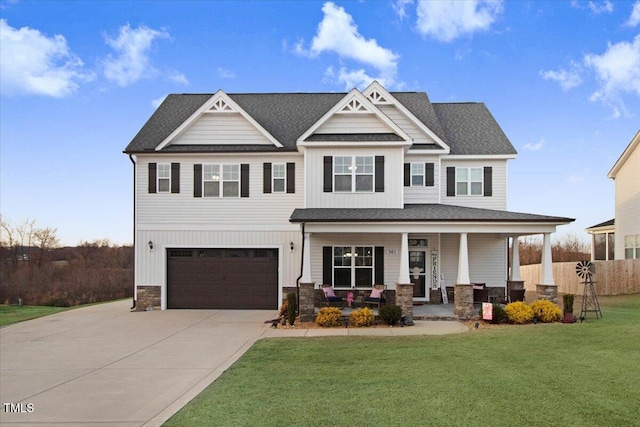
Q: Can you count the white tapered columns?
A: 5